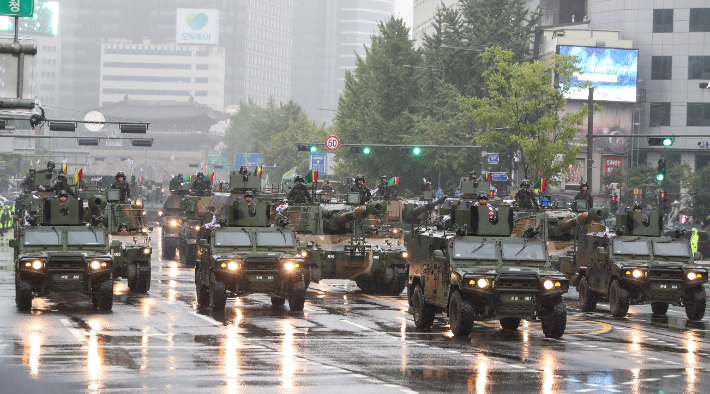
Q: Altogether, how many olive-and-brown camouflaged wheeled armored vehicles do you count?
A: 4